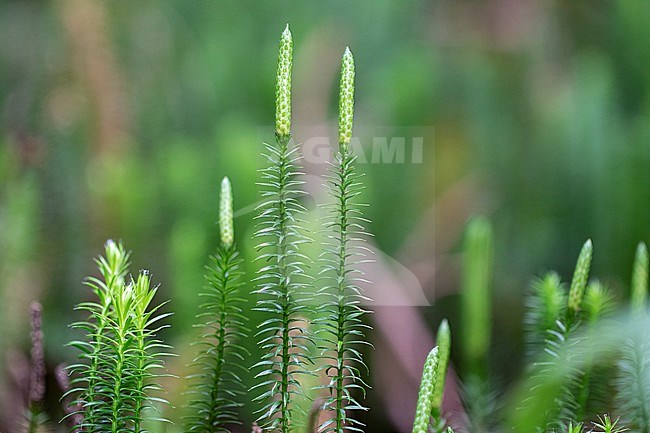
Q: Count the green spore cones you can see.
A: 8